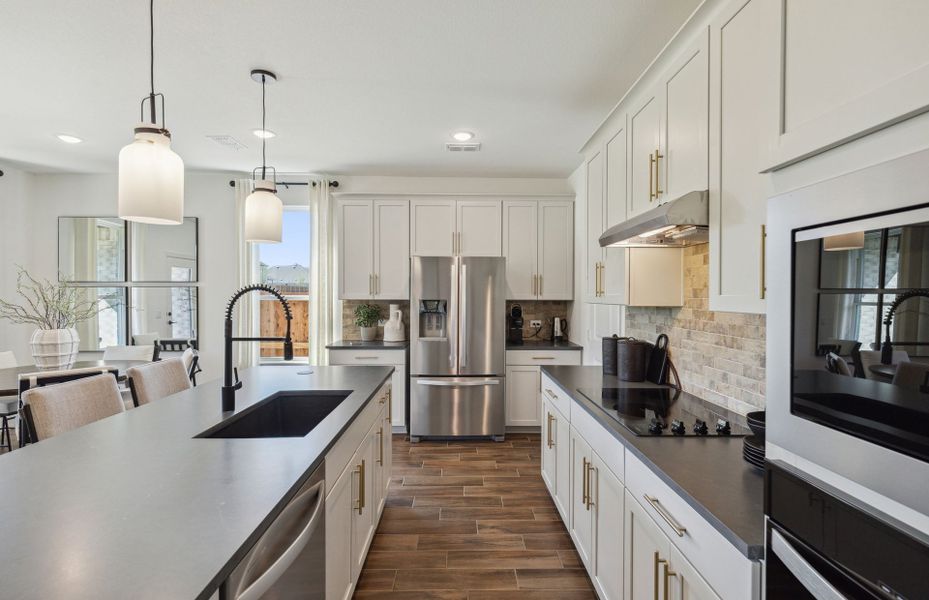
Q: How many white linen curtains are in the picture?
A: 2